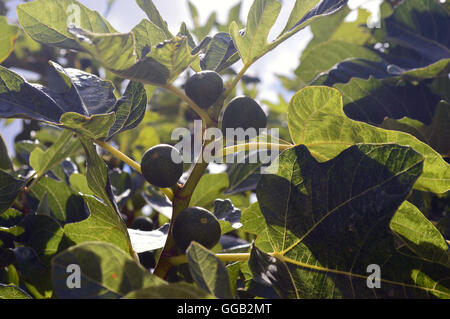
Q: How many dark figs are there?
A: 4